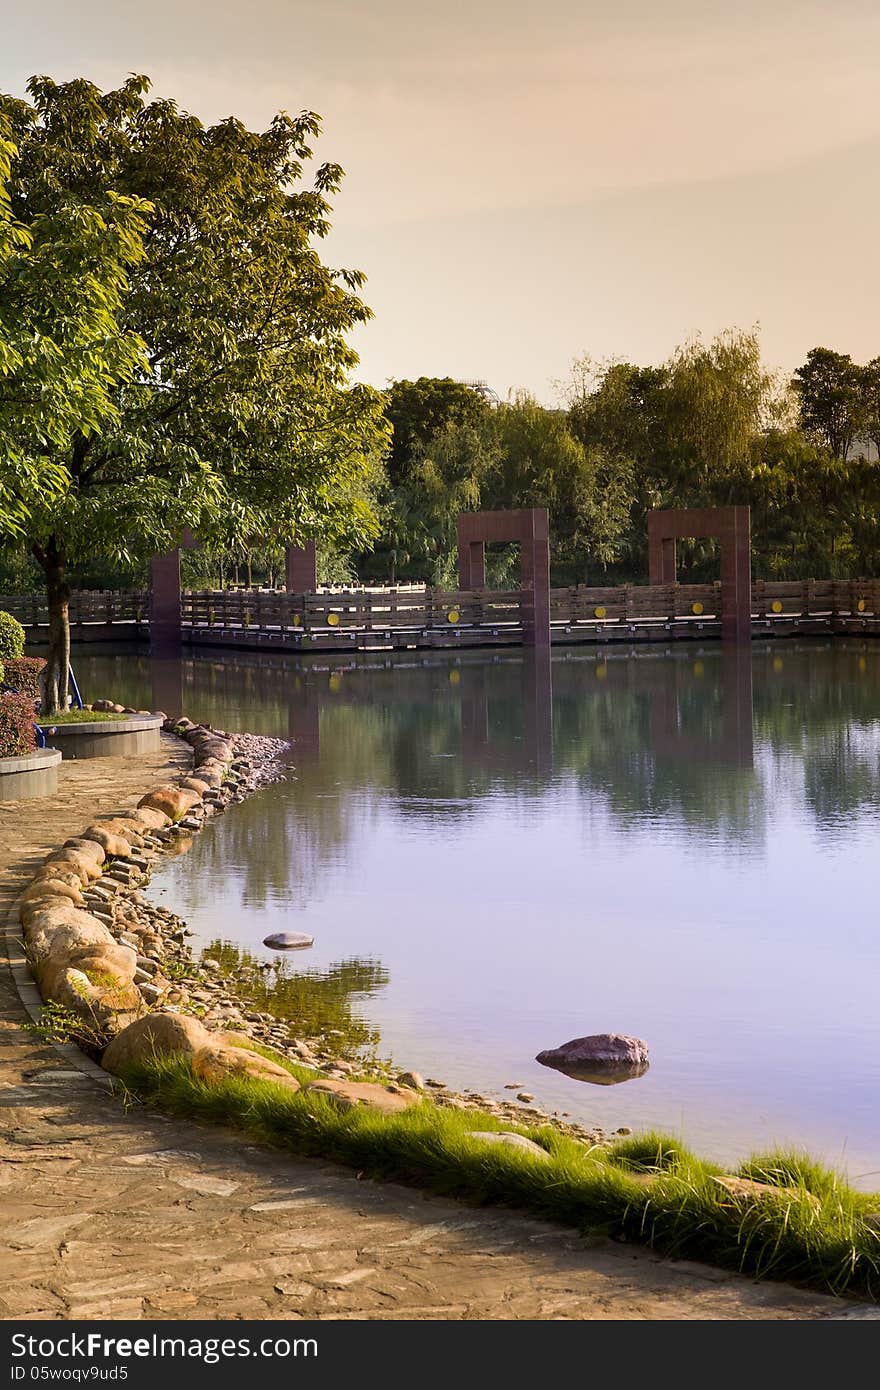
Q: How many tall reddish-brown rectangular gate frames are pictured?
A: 3